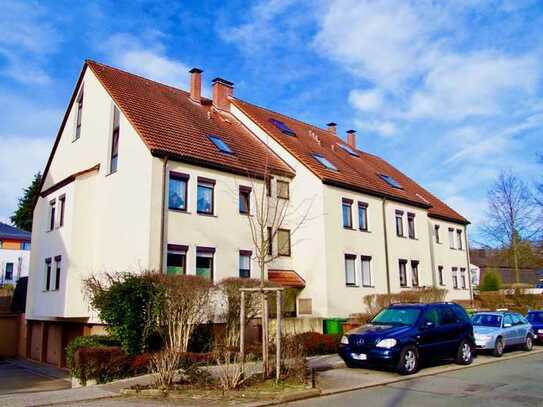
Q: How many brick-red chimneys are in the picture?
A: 4